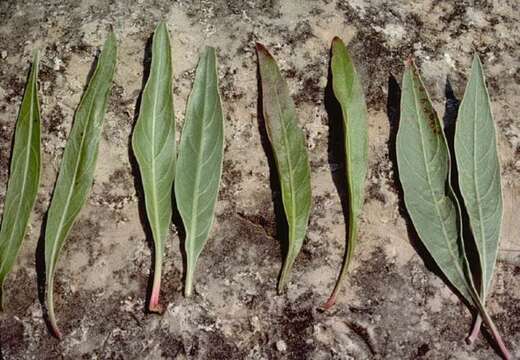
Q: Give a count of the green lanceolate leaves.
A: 8